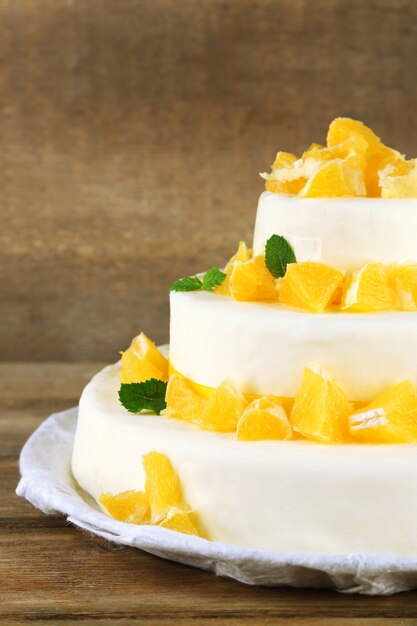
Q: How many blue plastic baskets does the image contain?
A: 0